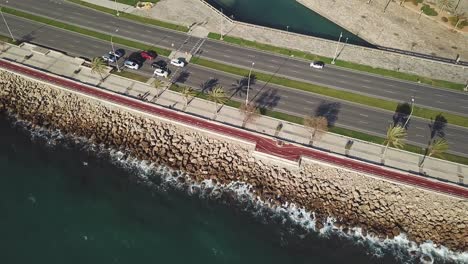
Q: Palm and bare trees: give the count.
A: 8